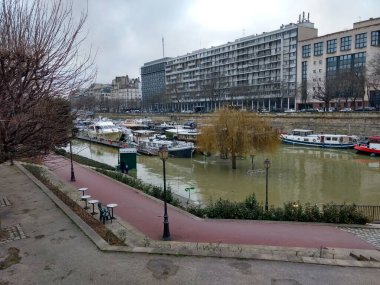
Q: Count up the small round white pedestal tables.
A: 4